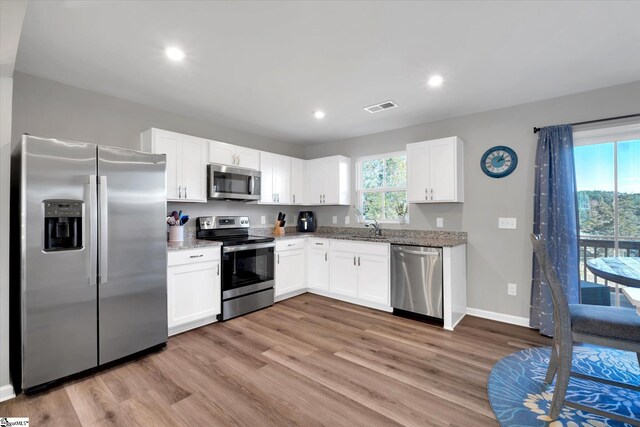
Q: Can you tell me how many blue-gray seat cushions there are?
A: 1